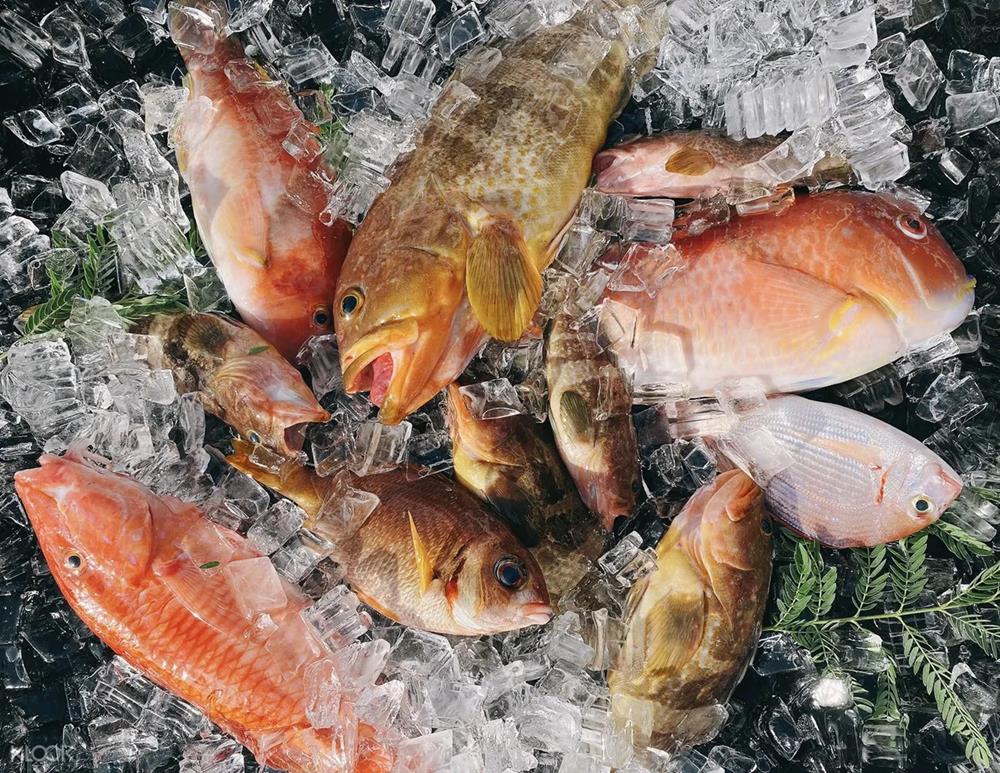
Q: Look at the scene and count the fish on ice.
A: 11